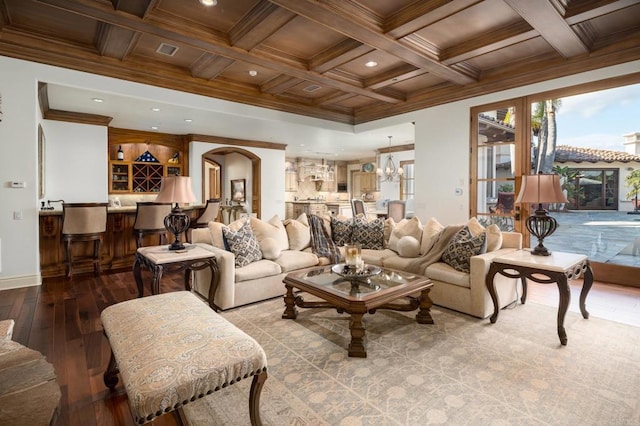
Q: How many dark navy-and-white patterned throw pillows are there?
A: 4